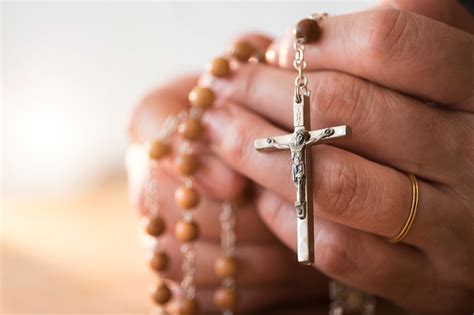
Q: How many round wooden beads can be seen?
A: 15